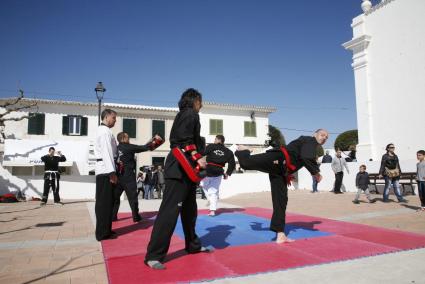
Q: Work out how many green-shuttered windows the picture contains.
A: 6